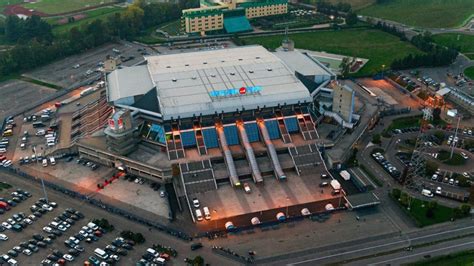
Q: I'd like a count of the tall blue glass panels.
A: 6